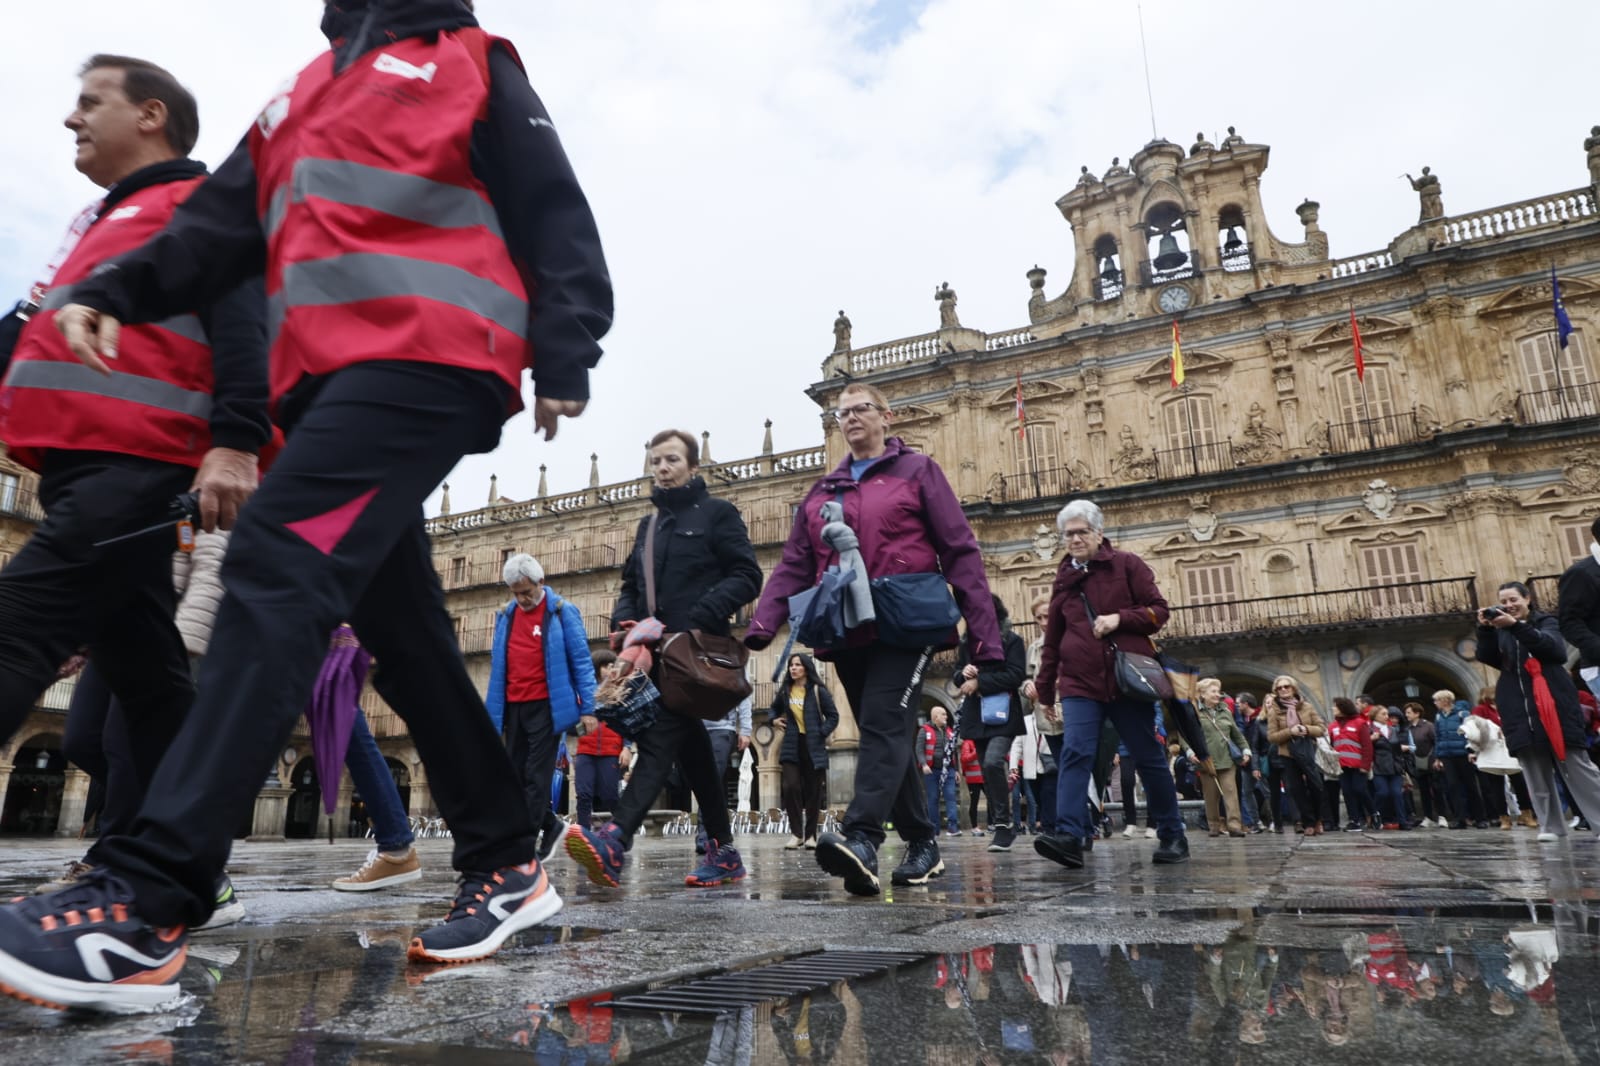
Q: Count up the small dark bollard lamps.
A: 0